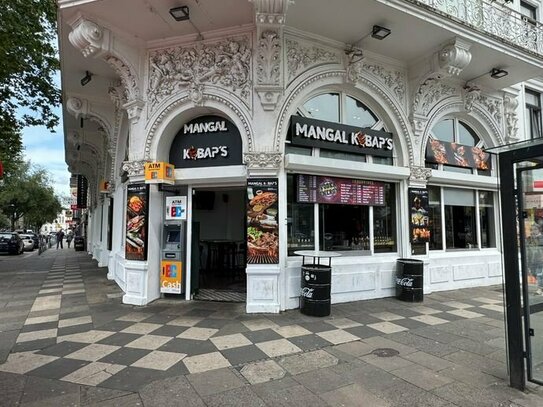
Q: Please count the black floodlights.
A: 4